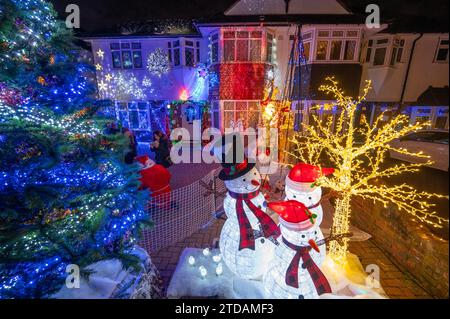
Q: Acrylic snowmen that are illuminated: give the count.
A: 3